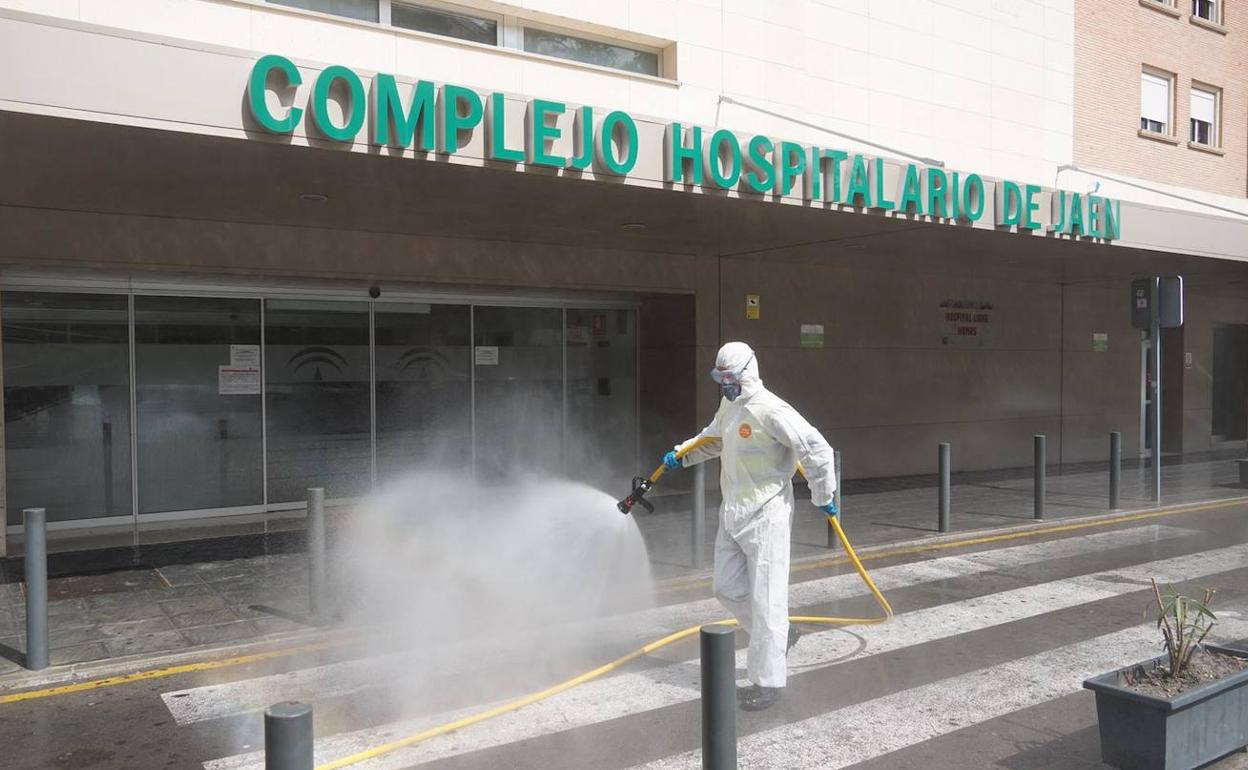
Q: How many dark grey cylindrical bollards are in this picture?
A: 9